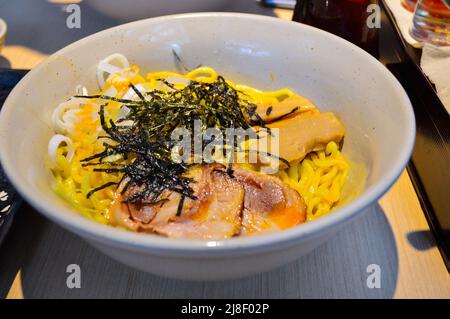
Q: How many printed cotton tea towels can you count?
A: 0